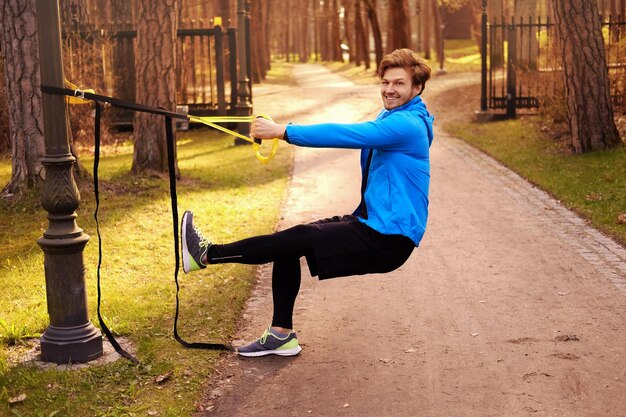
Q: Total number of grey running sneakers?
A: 2